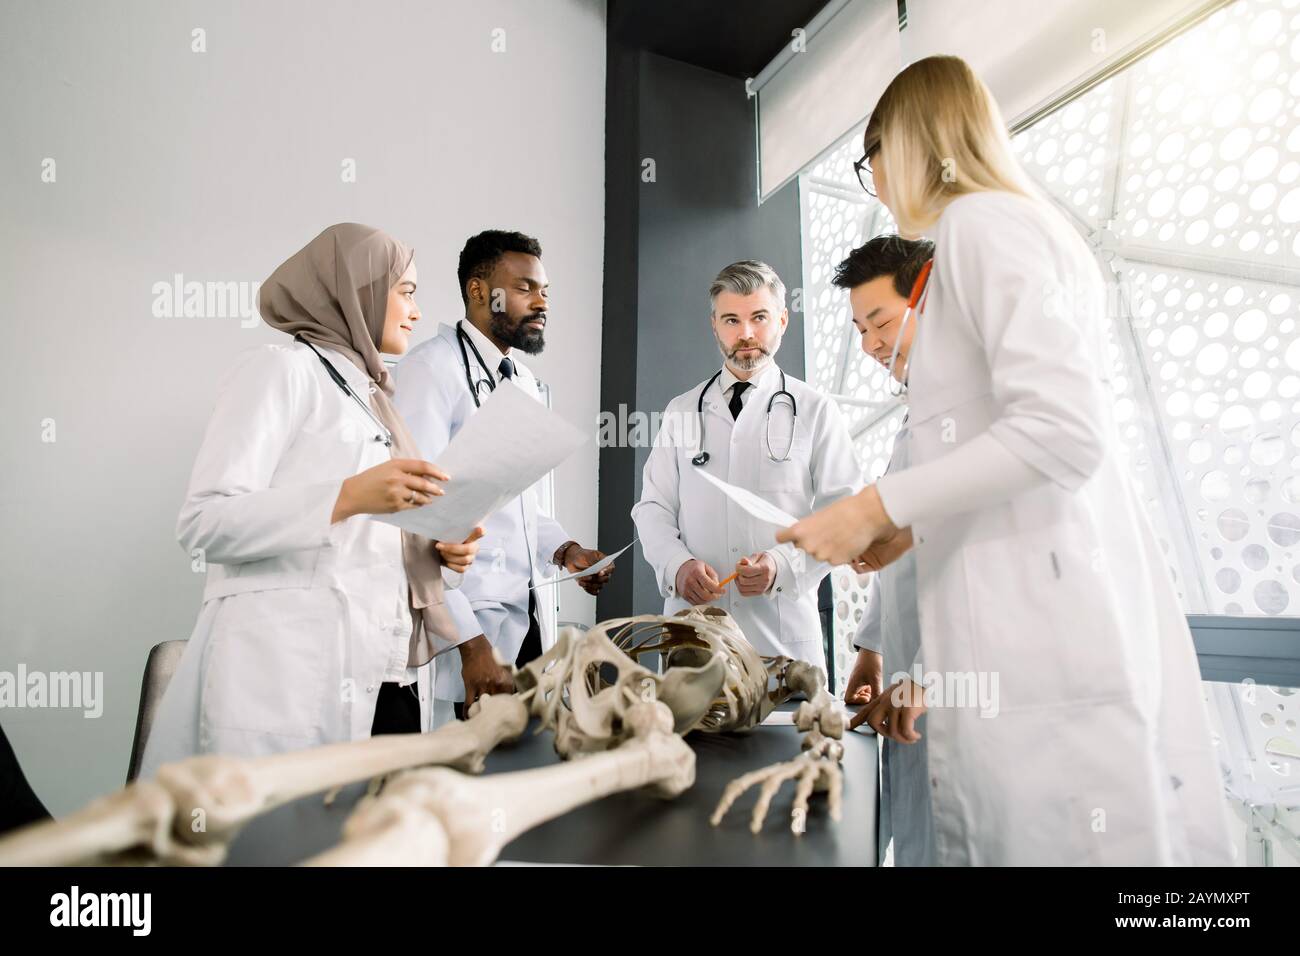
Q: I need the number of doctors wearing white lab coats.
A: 5